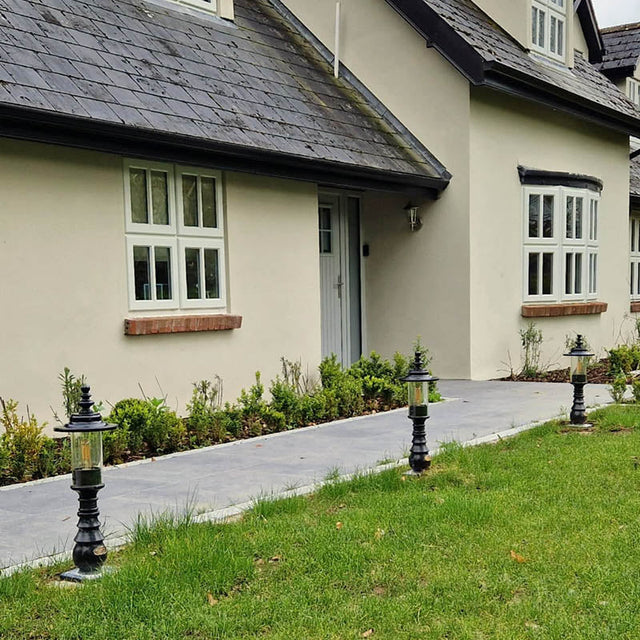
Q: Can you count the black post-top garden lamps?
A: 3